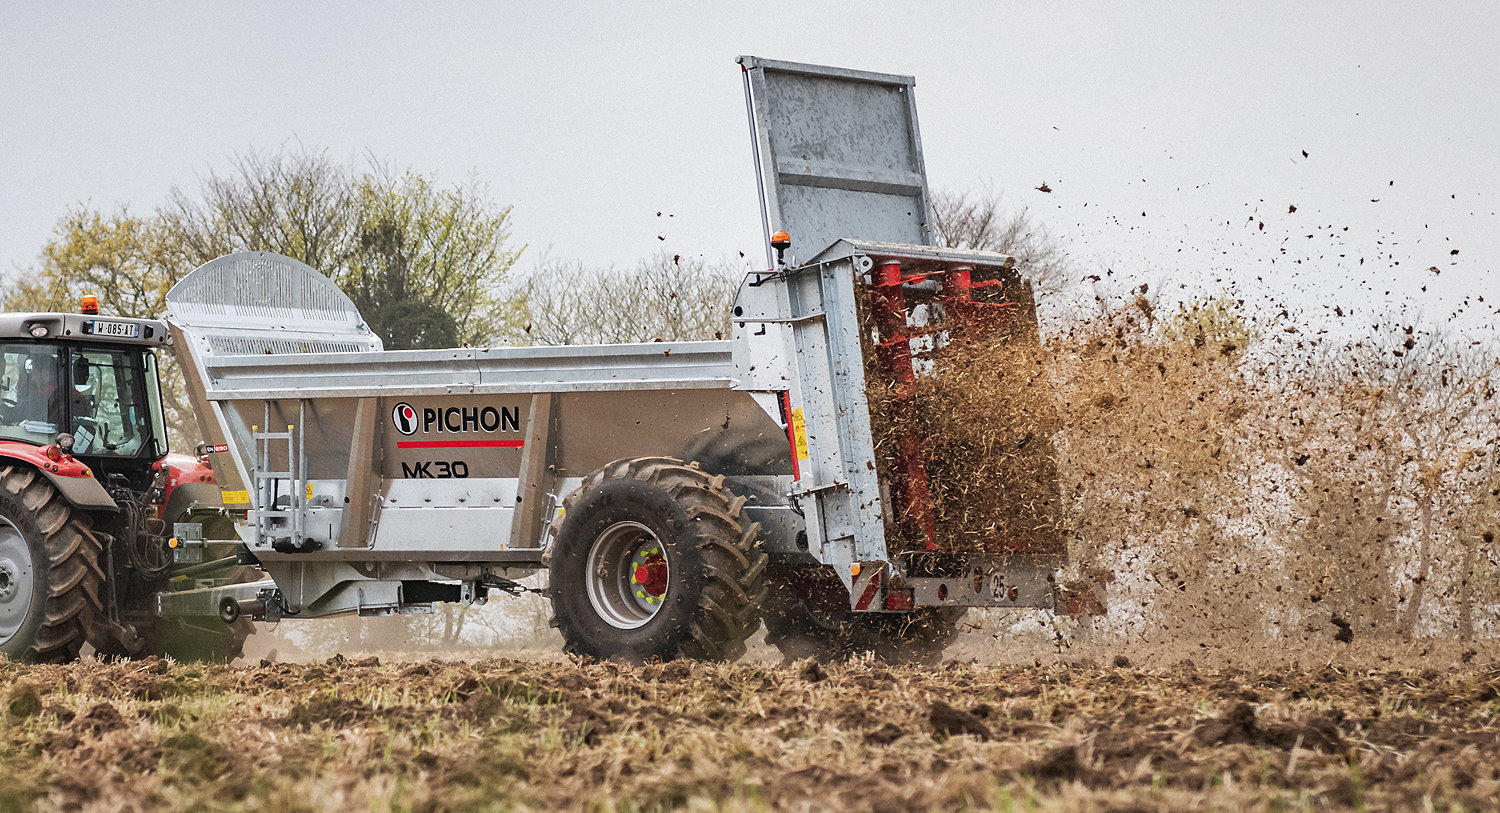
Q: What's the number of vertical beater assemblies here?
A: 2